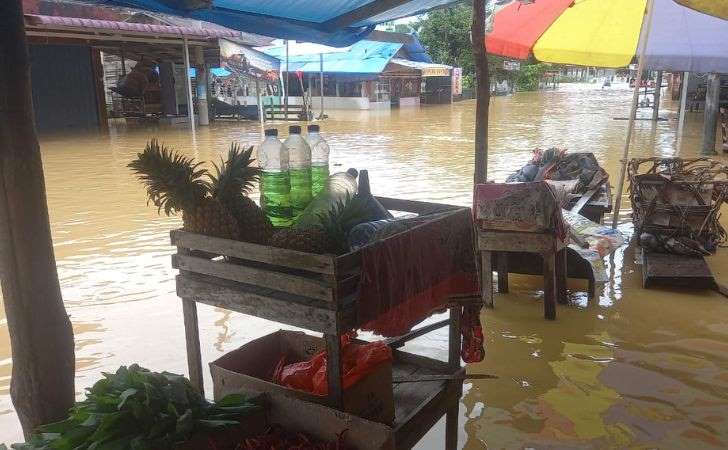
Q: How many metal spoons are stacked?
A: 0